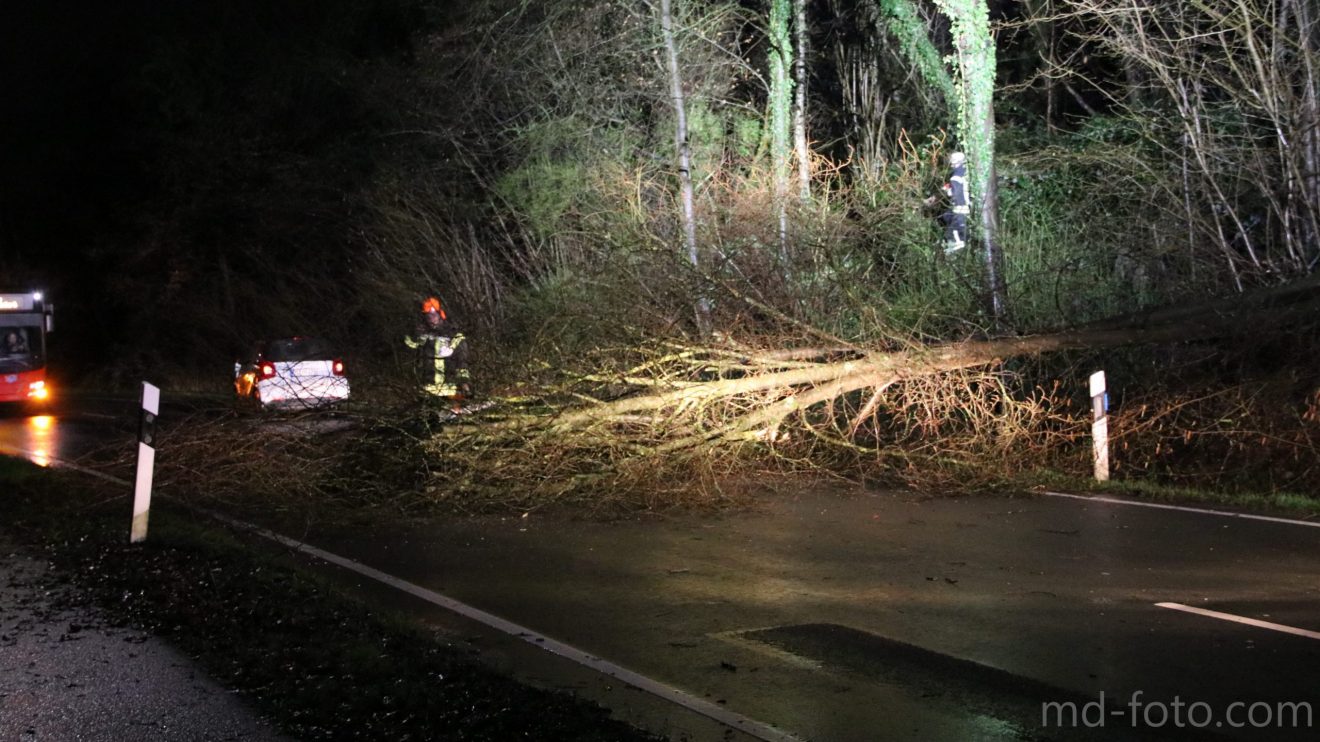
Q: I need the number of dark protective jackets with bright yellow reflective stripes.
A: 2